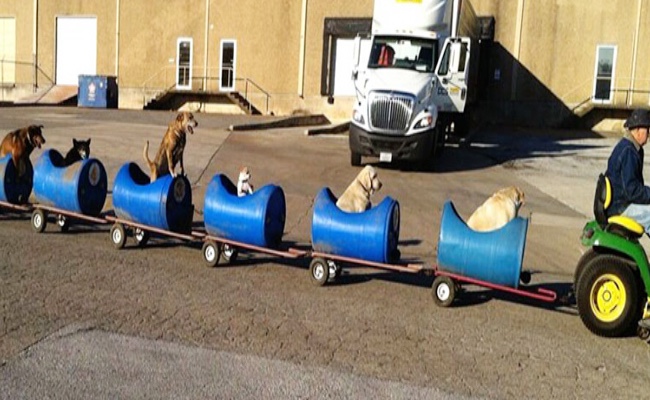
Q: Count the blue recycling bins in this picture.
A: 1